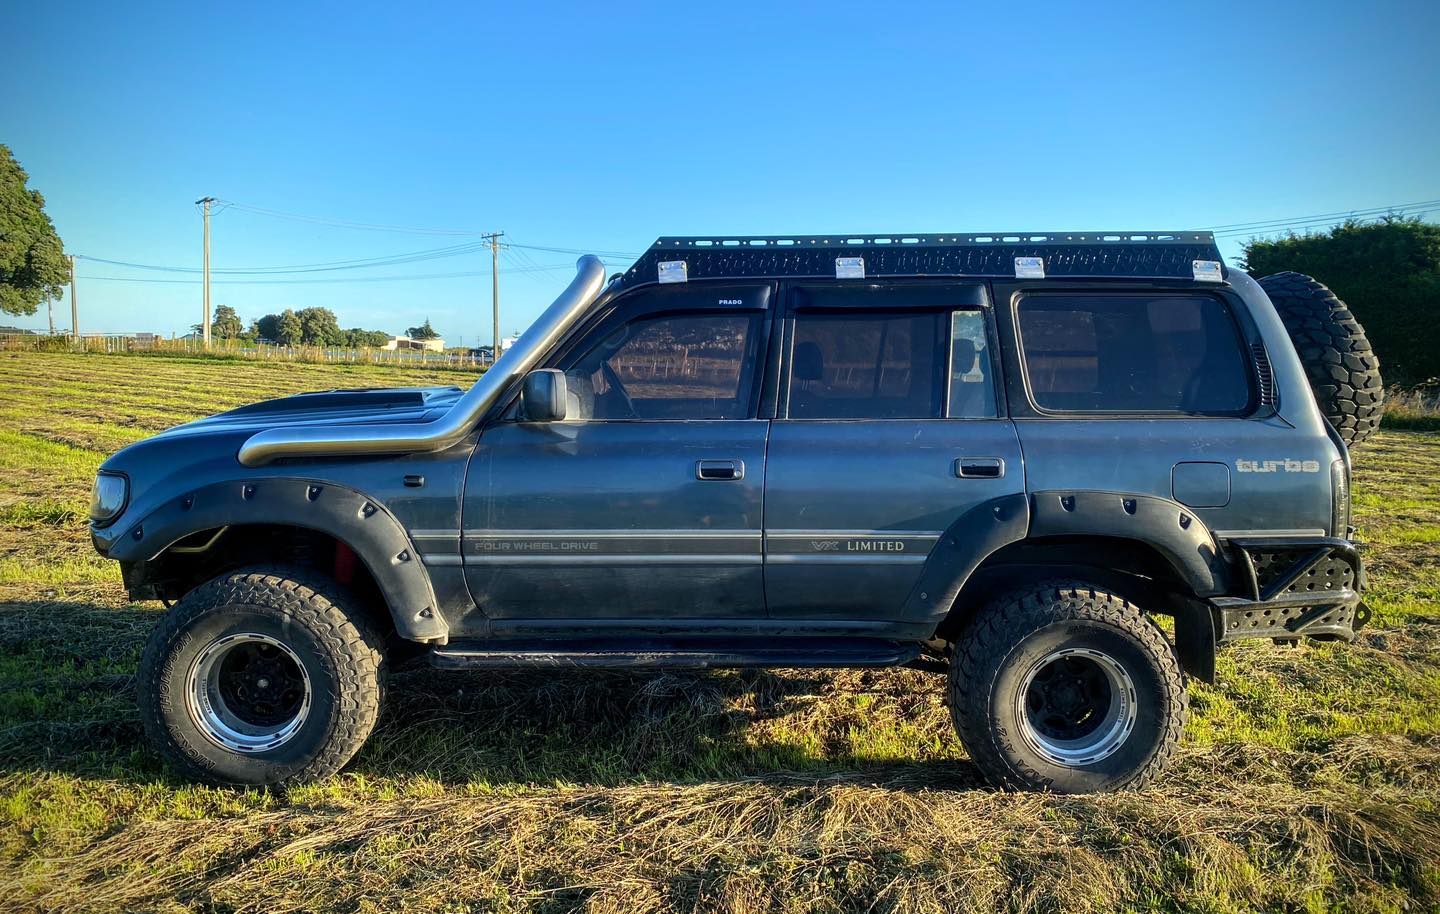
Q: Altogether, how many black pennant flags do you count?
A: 0